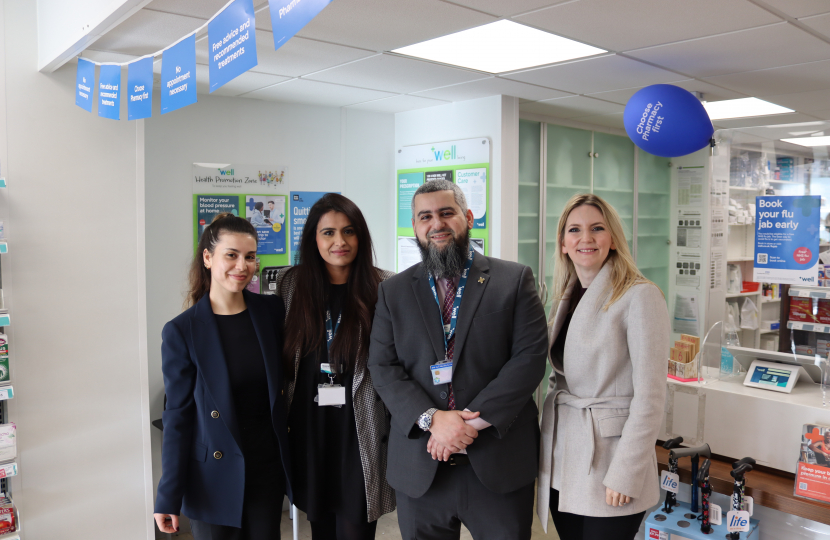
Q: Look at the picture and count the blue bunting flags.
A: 6